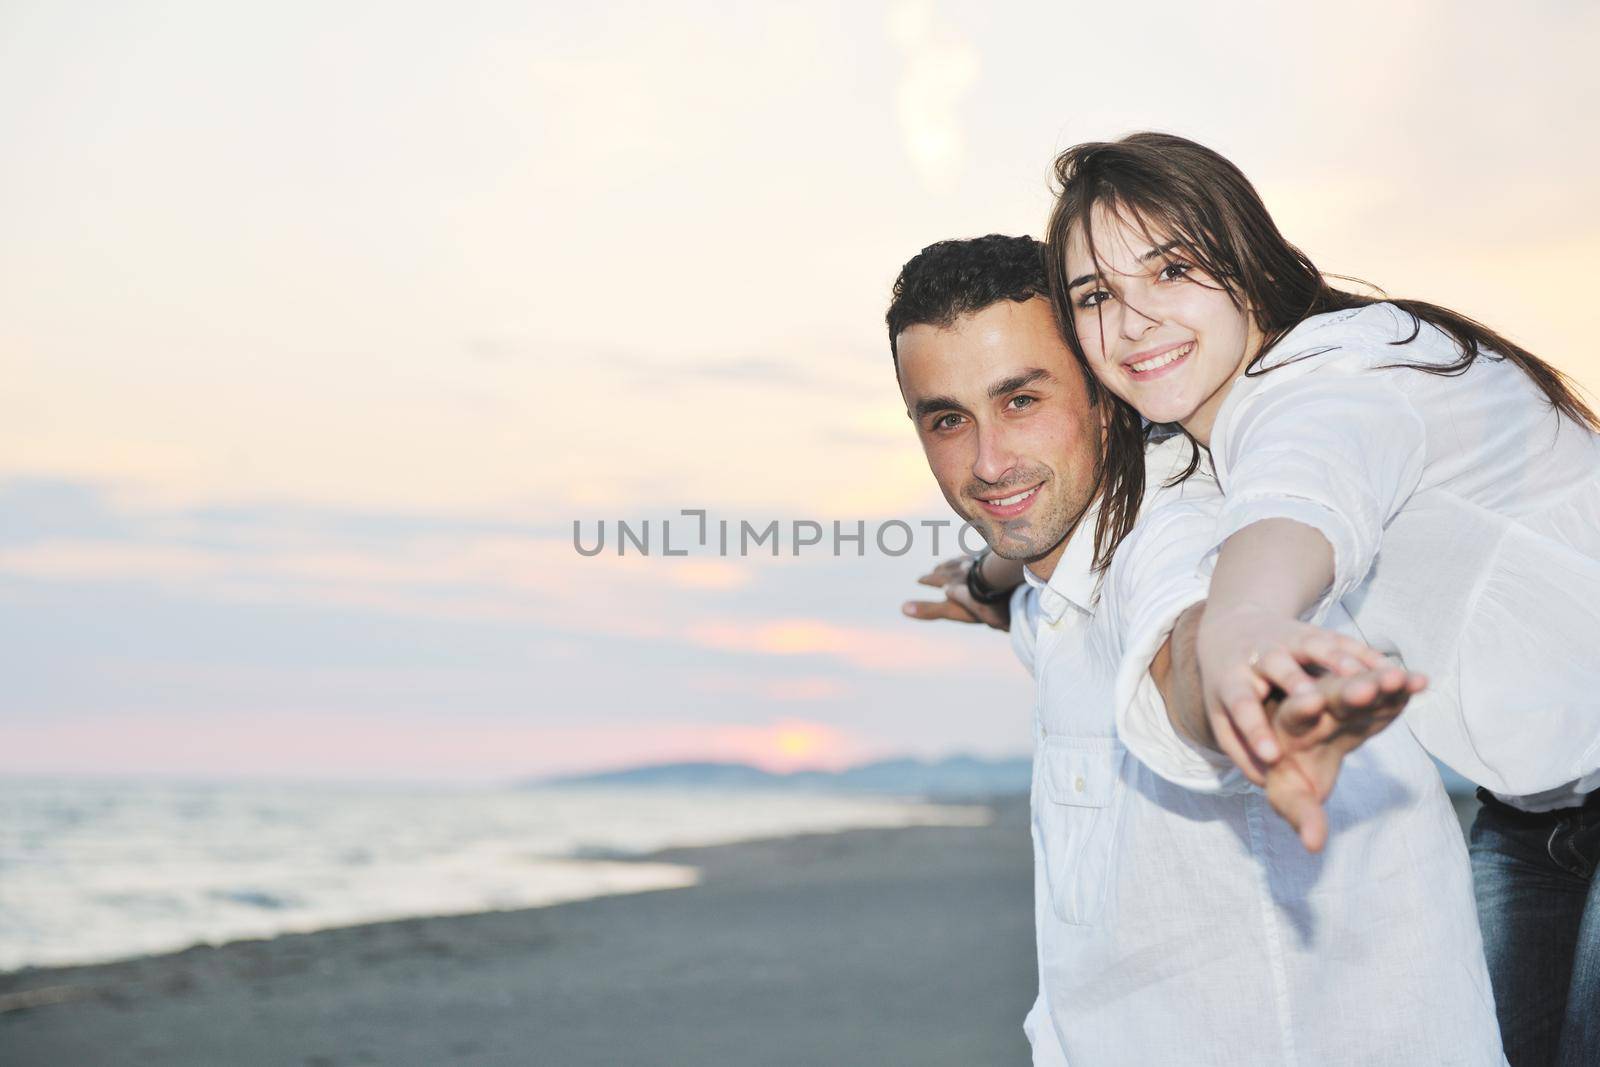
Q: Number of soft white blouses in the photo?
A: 1